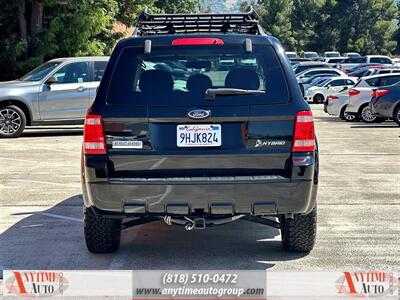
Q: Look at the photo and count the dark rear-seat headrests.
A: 3